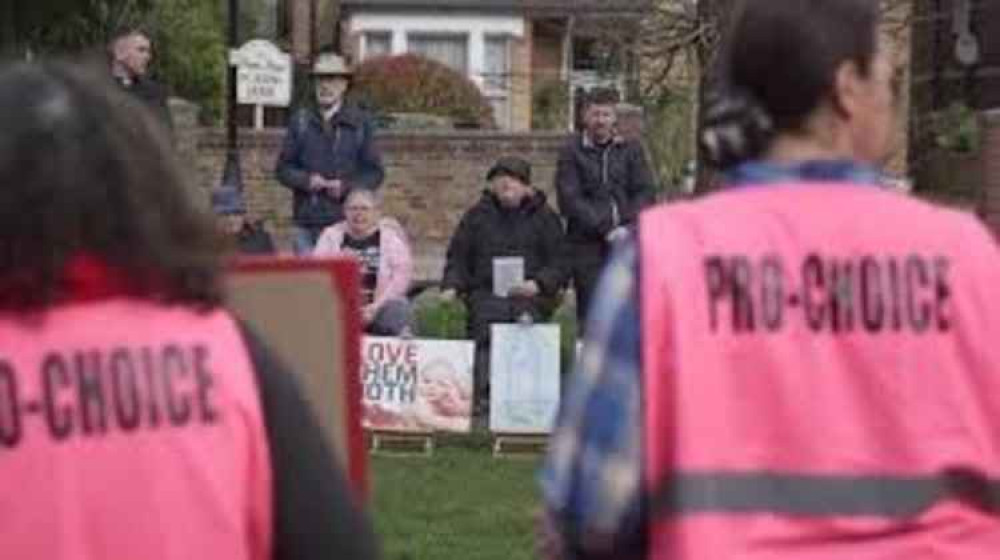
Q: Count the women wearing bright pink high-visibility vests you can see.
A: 2